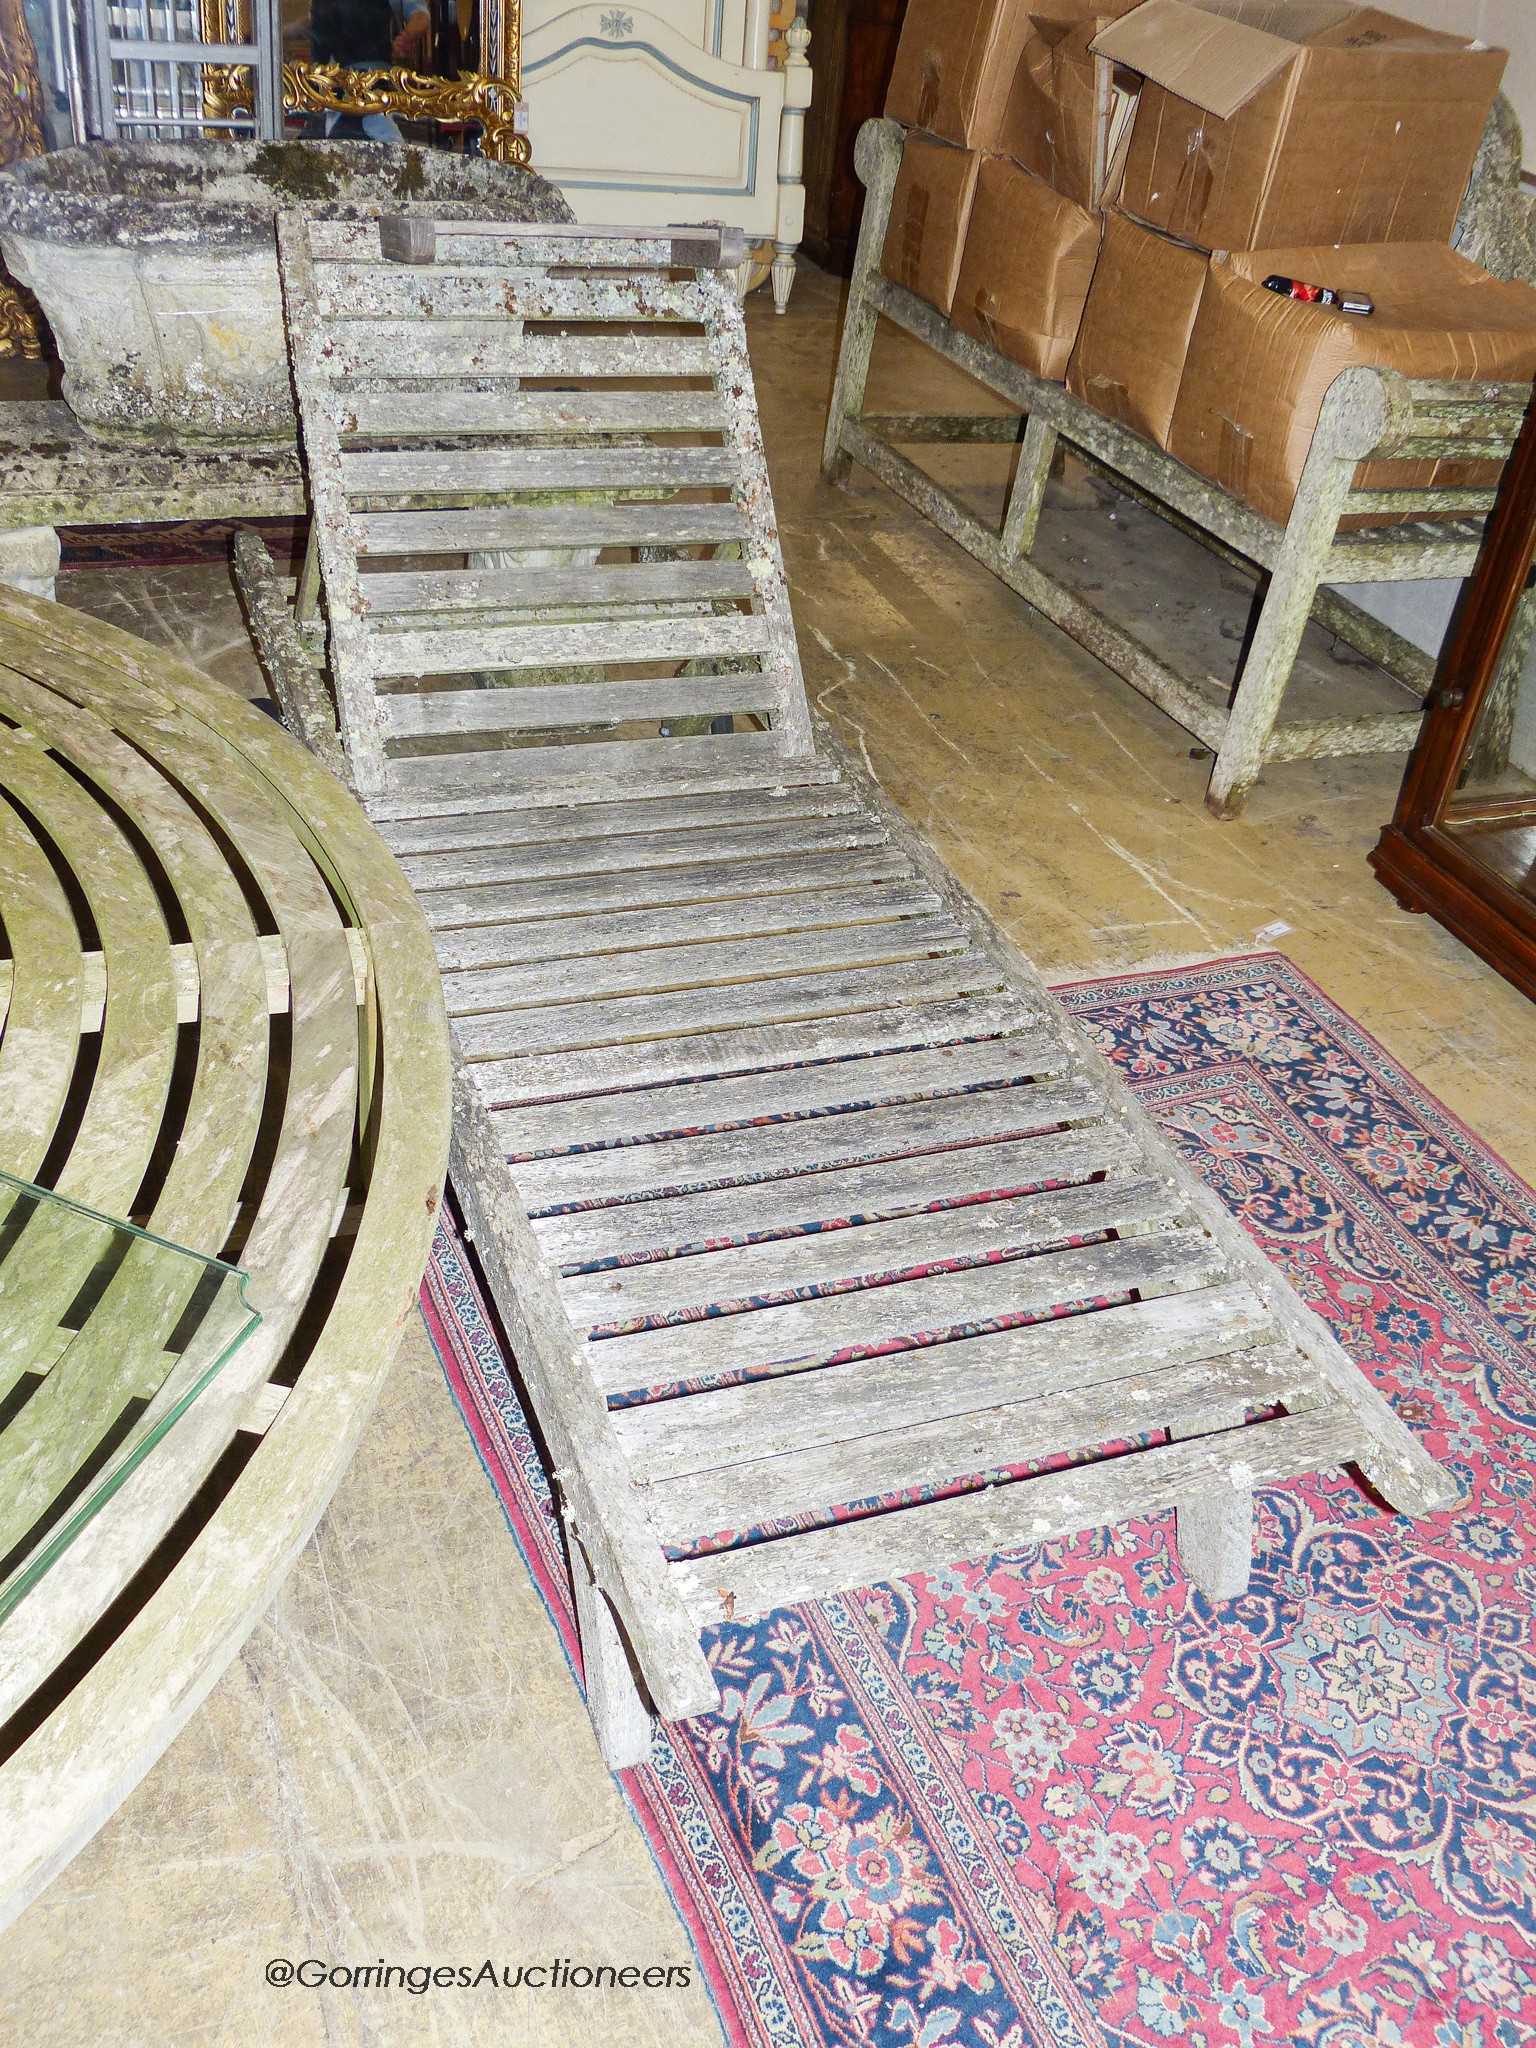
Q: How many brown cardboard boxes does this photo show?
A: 7